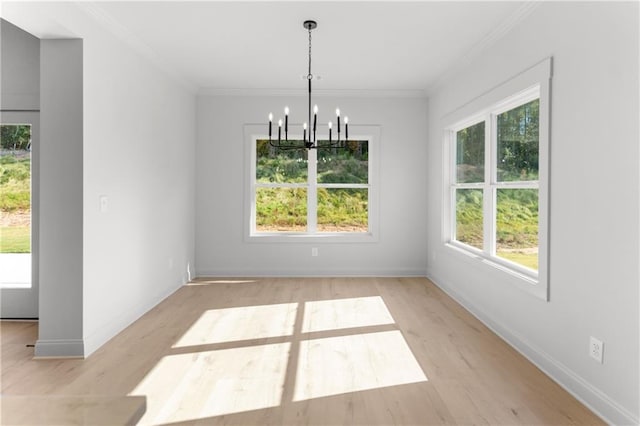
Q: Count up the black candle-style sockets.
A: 8